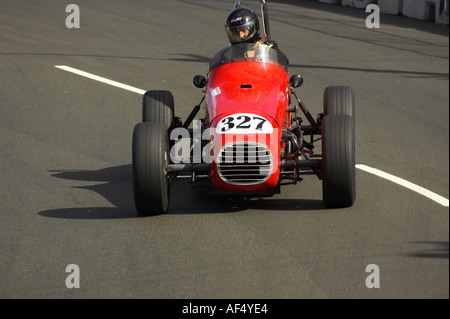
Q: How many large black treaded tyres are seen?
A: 4